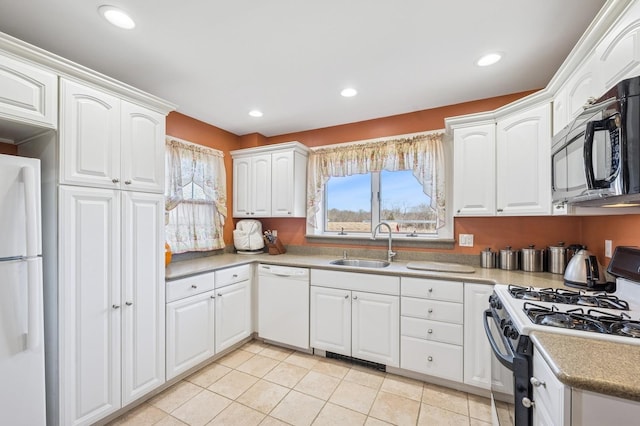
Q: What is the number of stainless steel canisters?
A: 4